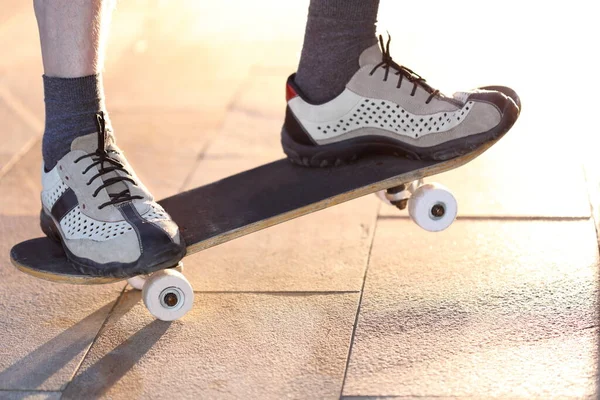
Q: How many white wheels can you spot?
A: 4